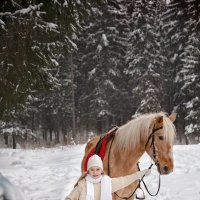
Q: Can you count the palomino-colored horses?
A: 1